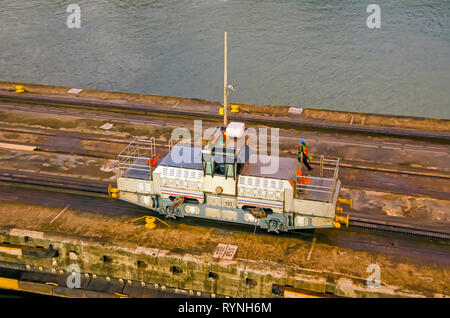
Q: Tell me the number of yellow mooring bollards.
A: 3